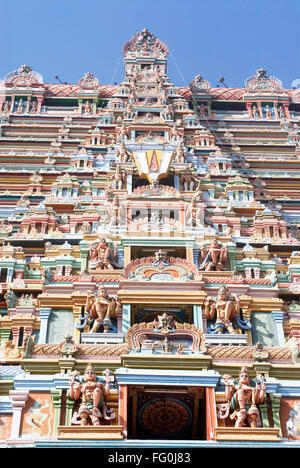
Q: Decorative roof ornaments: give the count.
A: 5